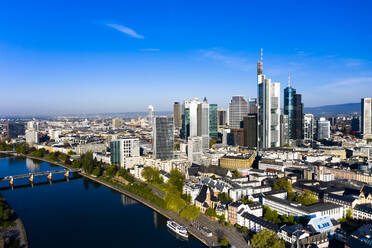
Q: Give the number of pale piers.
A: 4